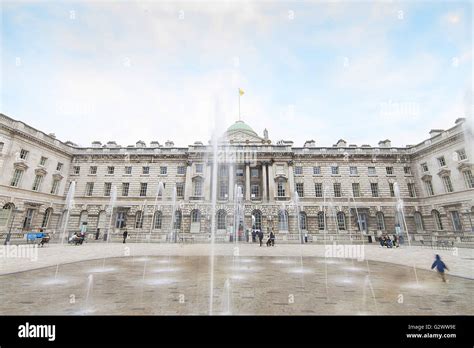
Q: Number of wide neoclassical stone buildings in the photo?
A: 1